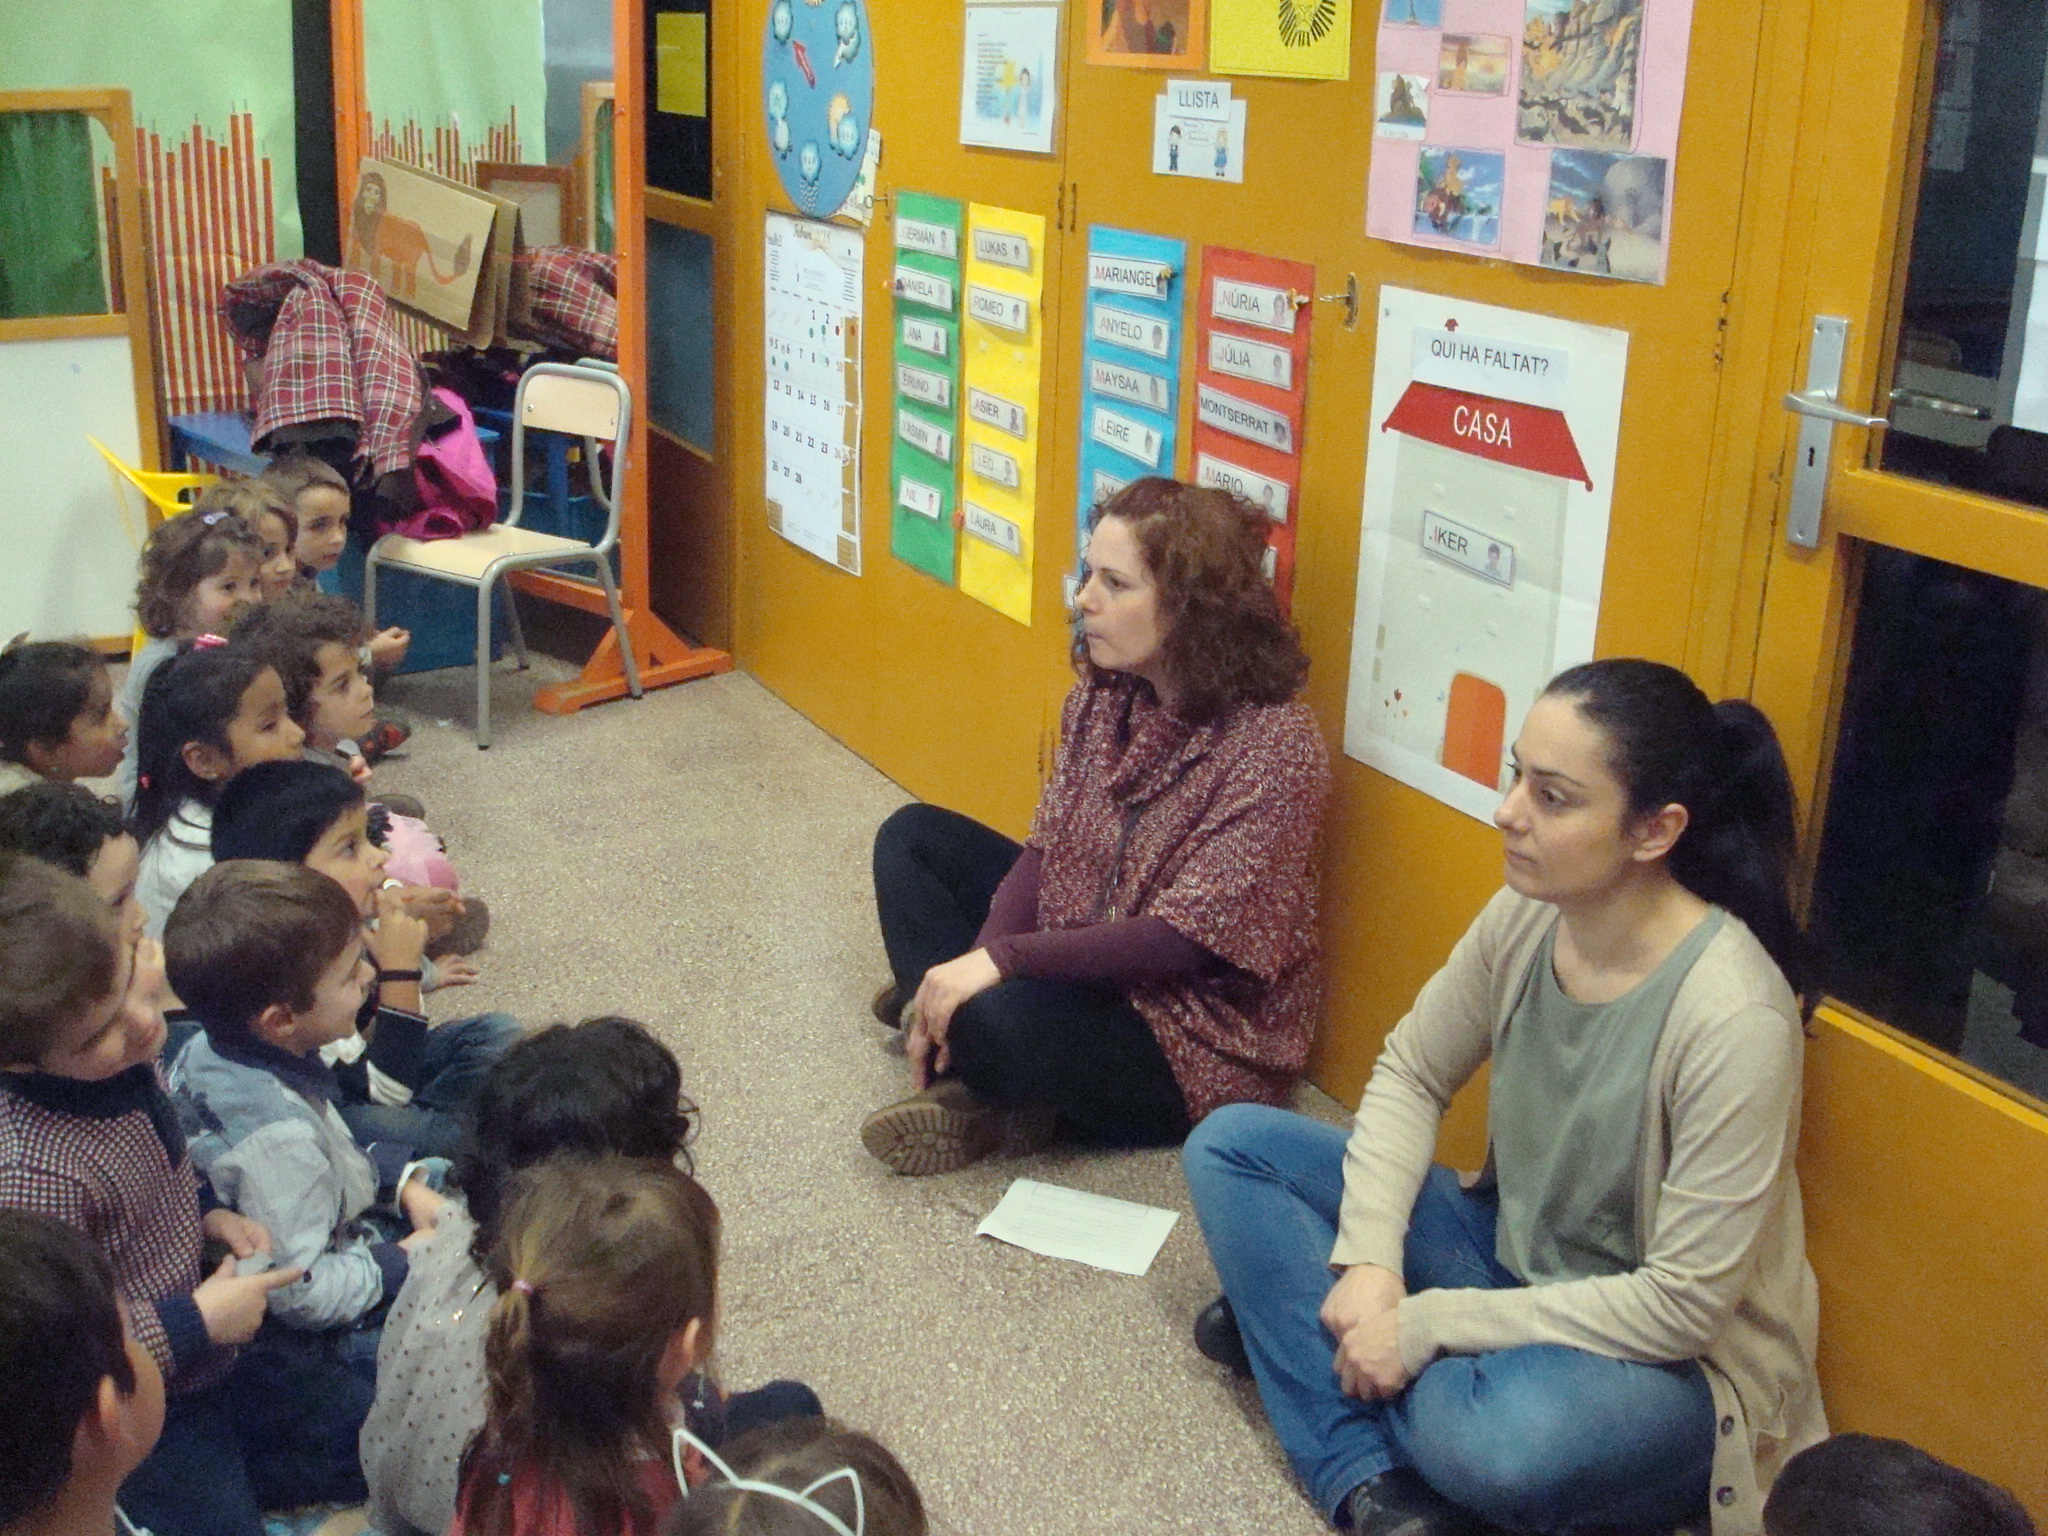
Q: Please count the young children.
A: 15